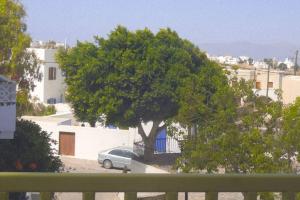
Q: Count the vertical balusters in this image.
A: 8